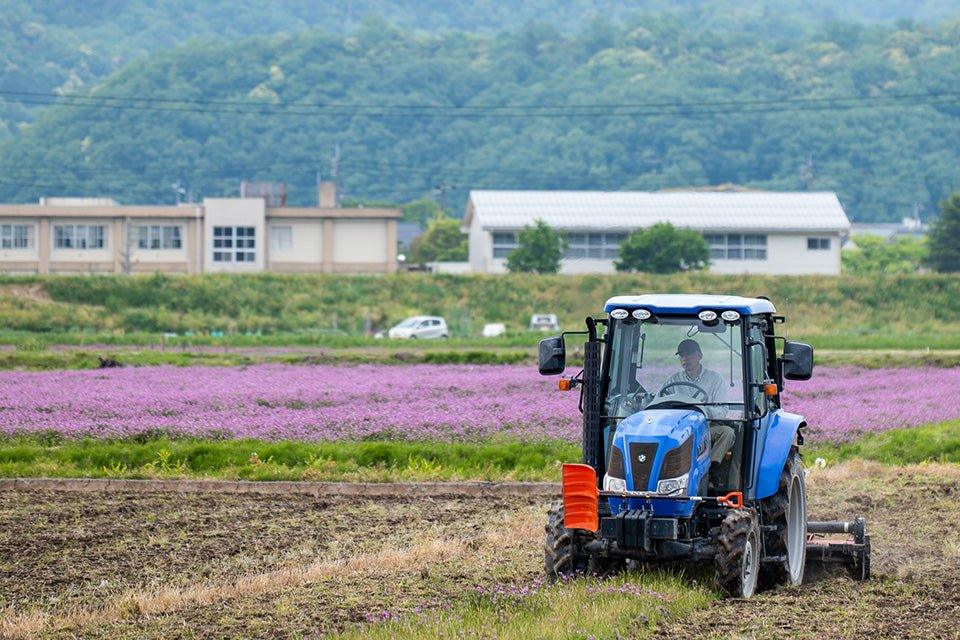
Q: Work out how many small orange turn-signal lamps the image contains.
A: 2